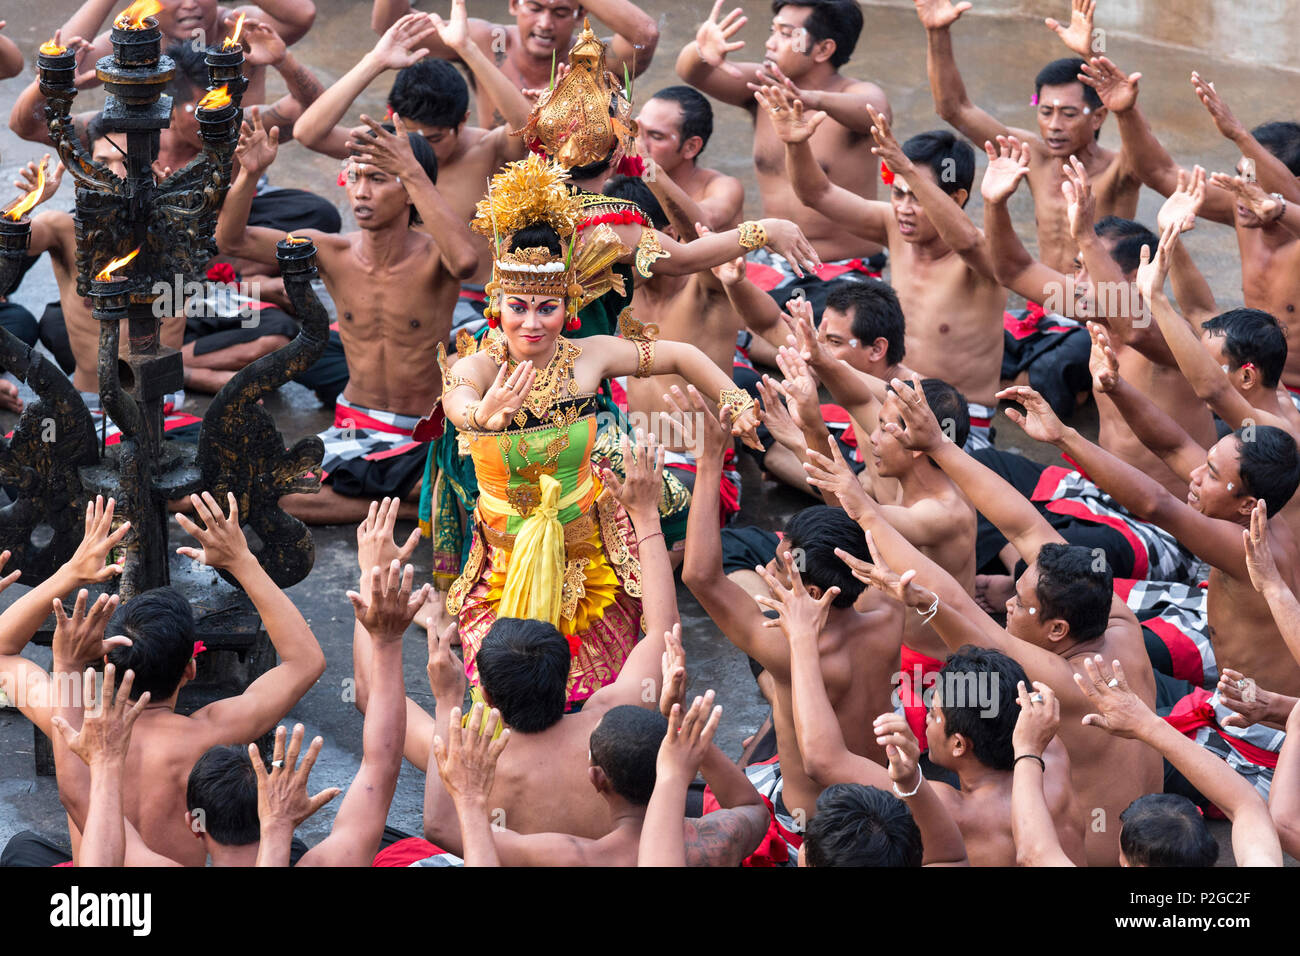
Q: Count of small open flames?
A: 7